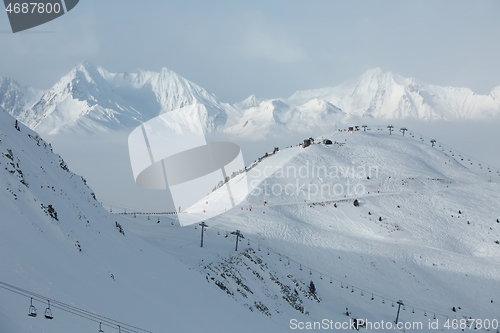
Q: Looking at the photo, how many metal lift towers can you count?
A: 7